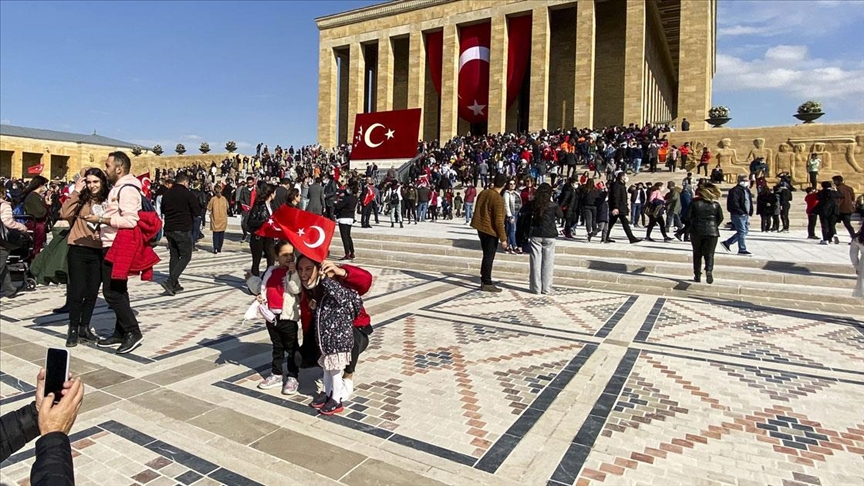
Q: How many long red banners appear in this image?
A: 3